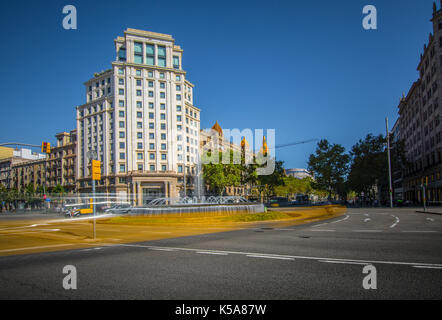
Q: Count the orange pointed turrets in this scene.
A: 3